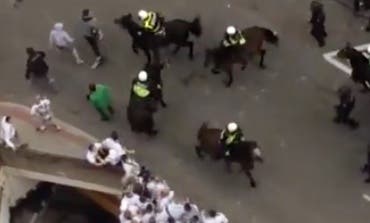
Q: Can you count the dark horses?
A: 5